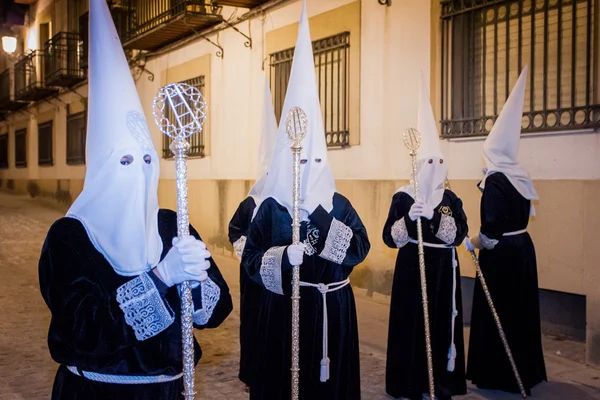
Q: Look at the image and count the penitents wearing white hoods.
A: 5